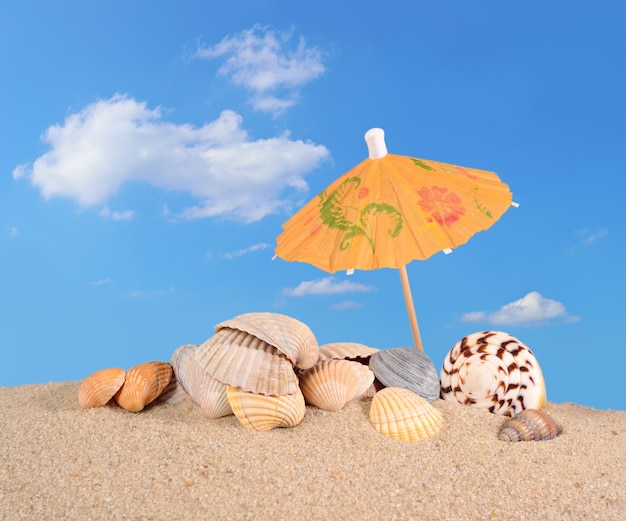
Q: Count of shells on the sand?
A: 12